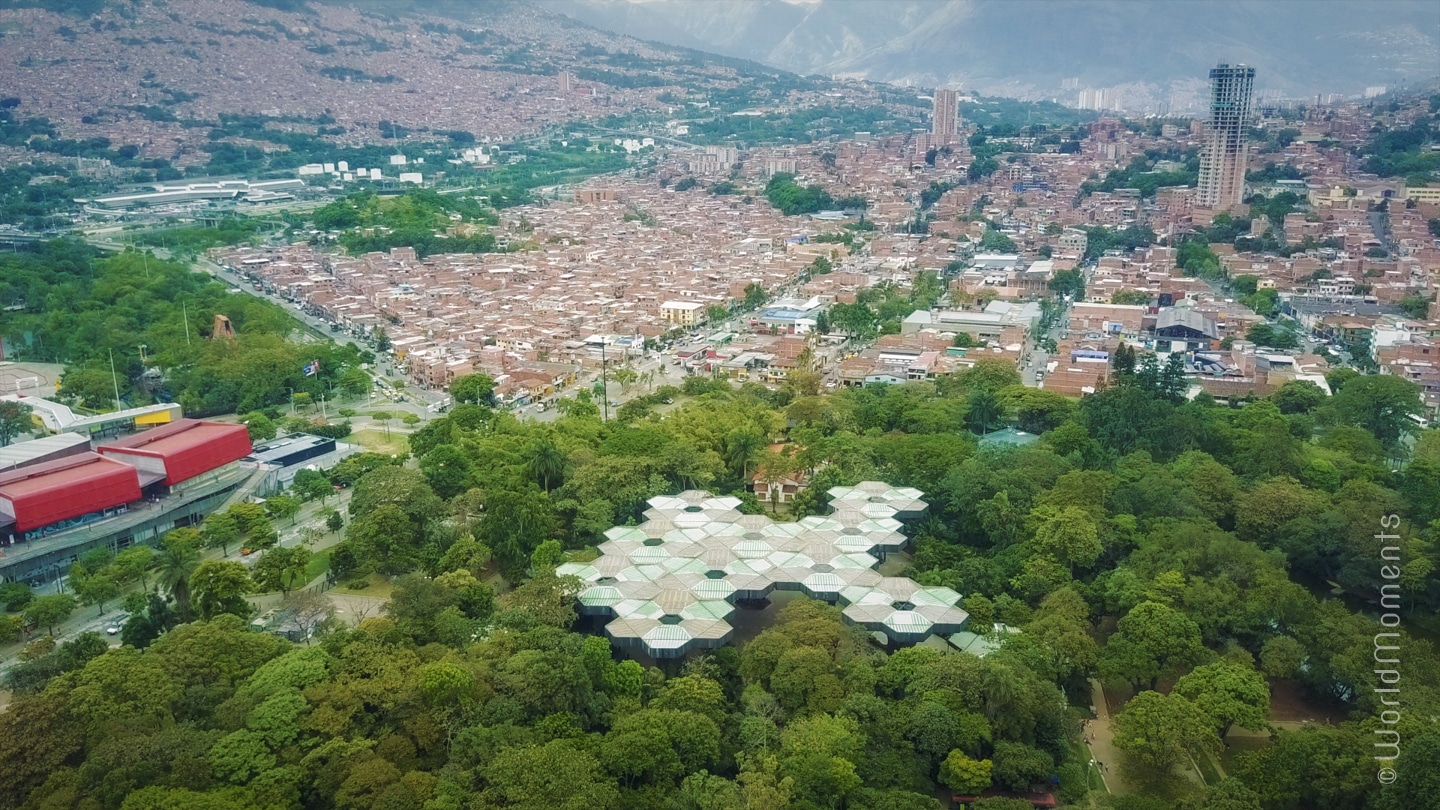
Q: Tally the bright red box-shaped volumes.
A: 2